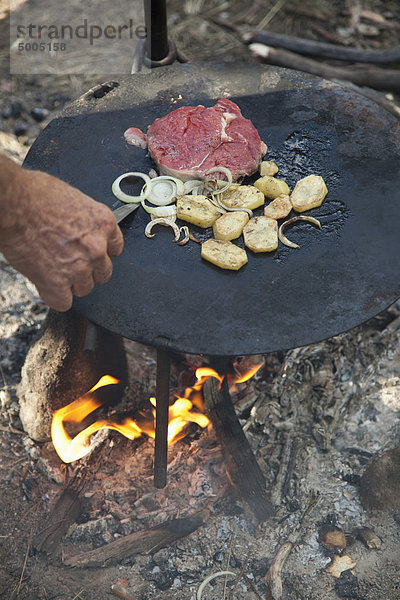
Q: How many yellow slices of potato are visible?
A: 9